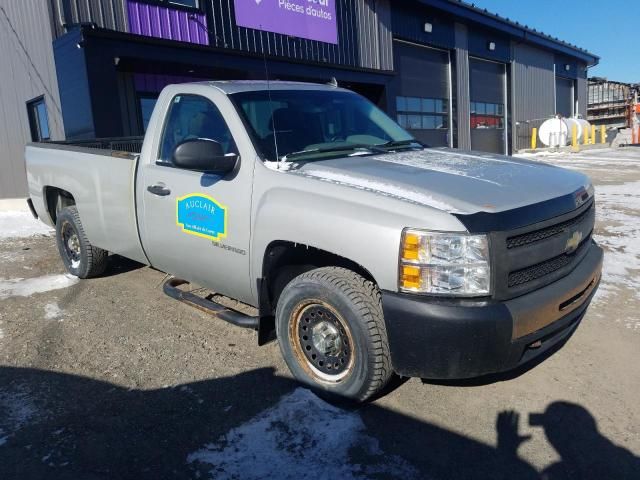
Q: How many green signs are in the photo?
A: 0